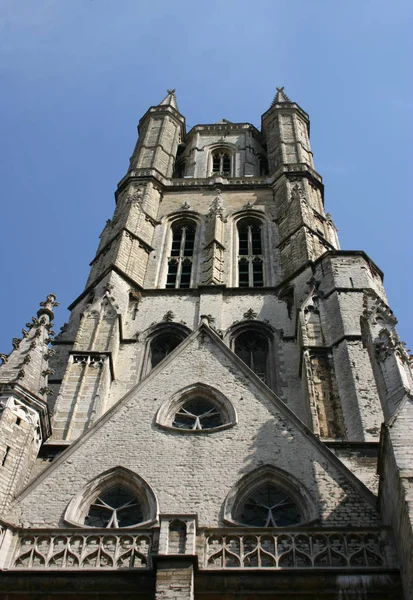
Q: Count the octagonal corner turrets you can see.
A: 2